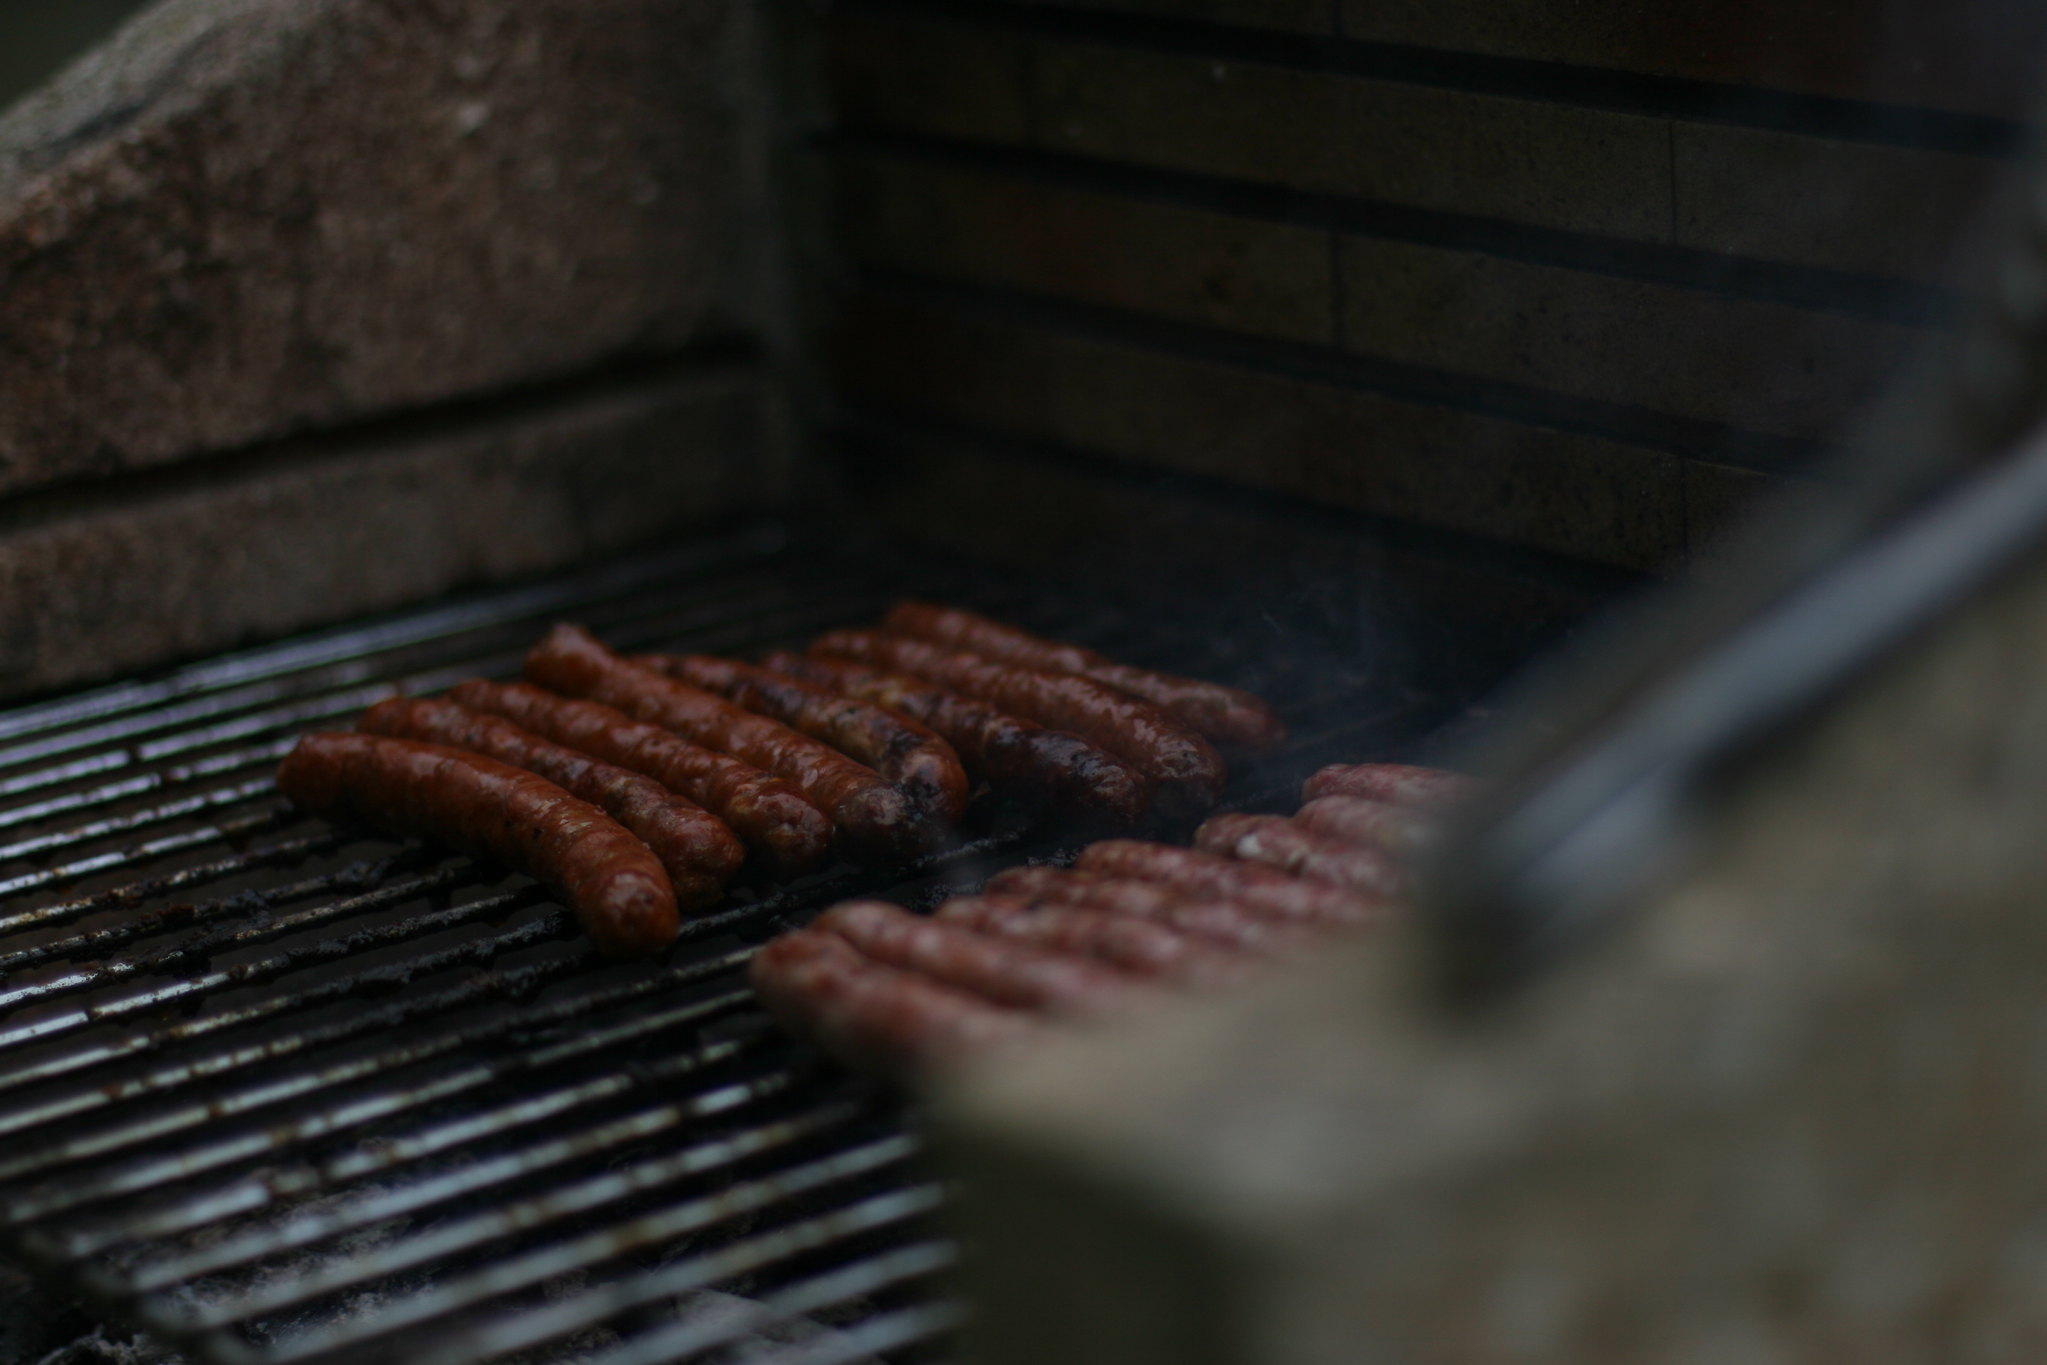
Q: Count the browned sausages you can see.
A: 8